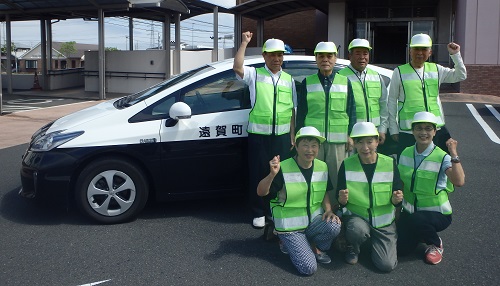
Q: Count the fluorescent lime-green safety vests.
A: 7